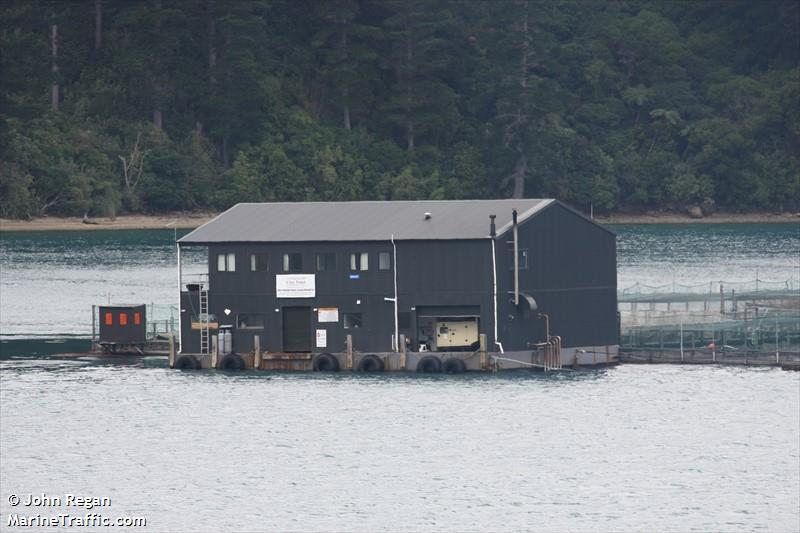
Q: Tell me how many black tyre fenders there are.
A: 6